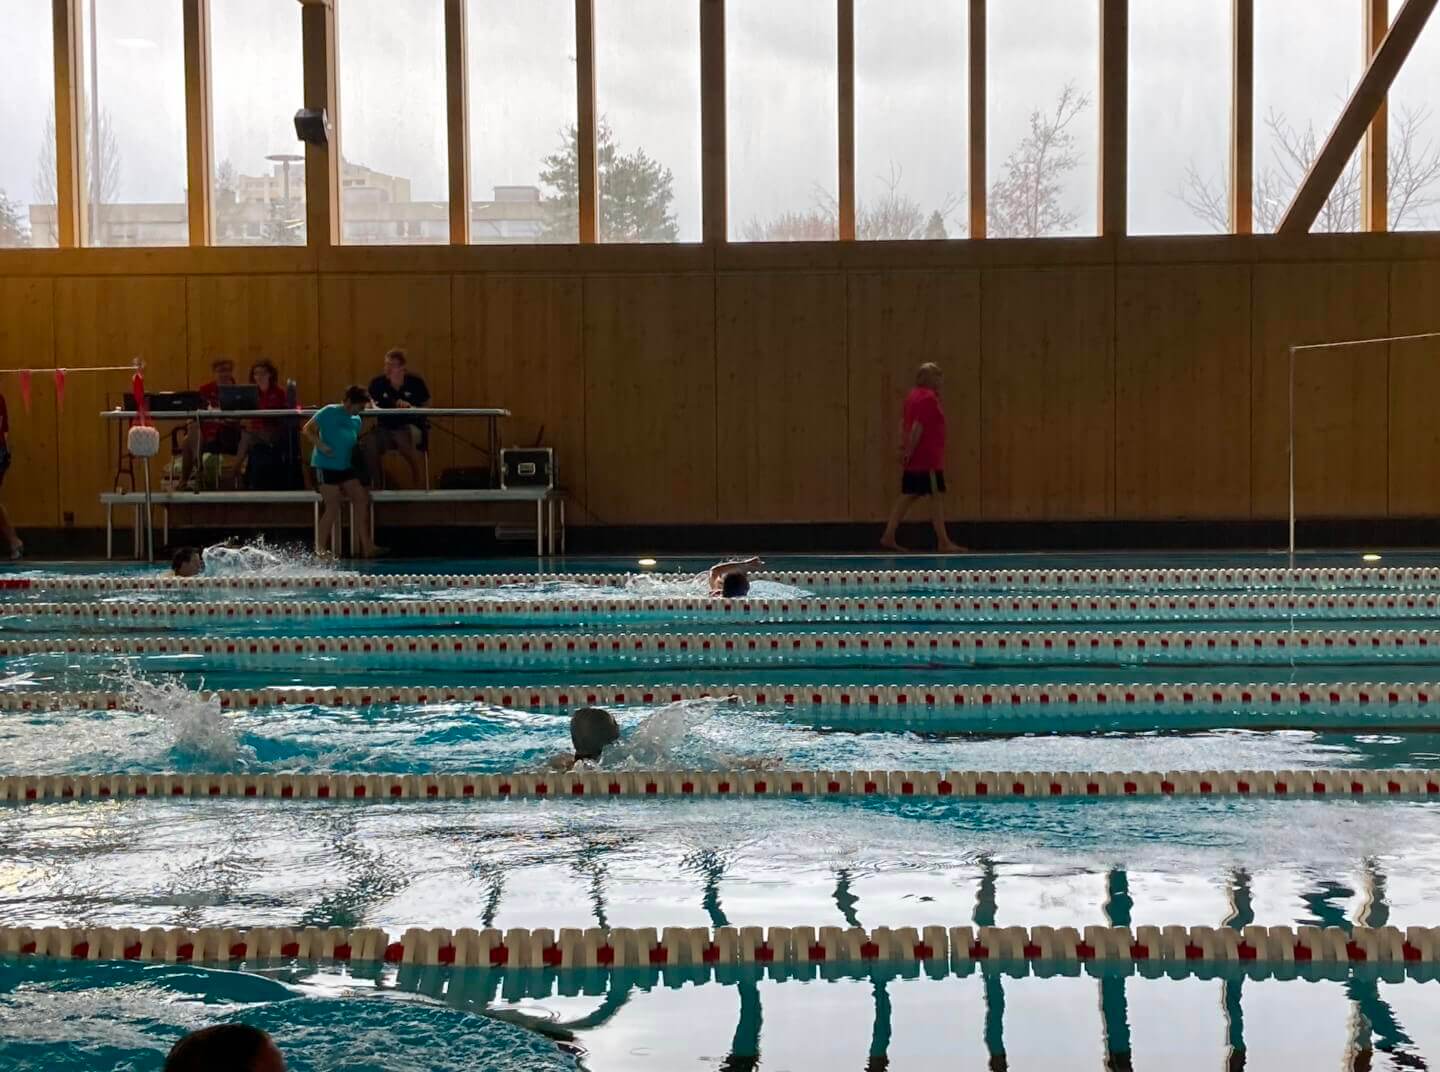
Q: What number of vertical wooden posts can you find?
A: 11